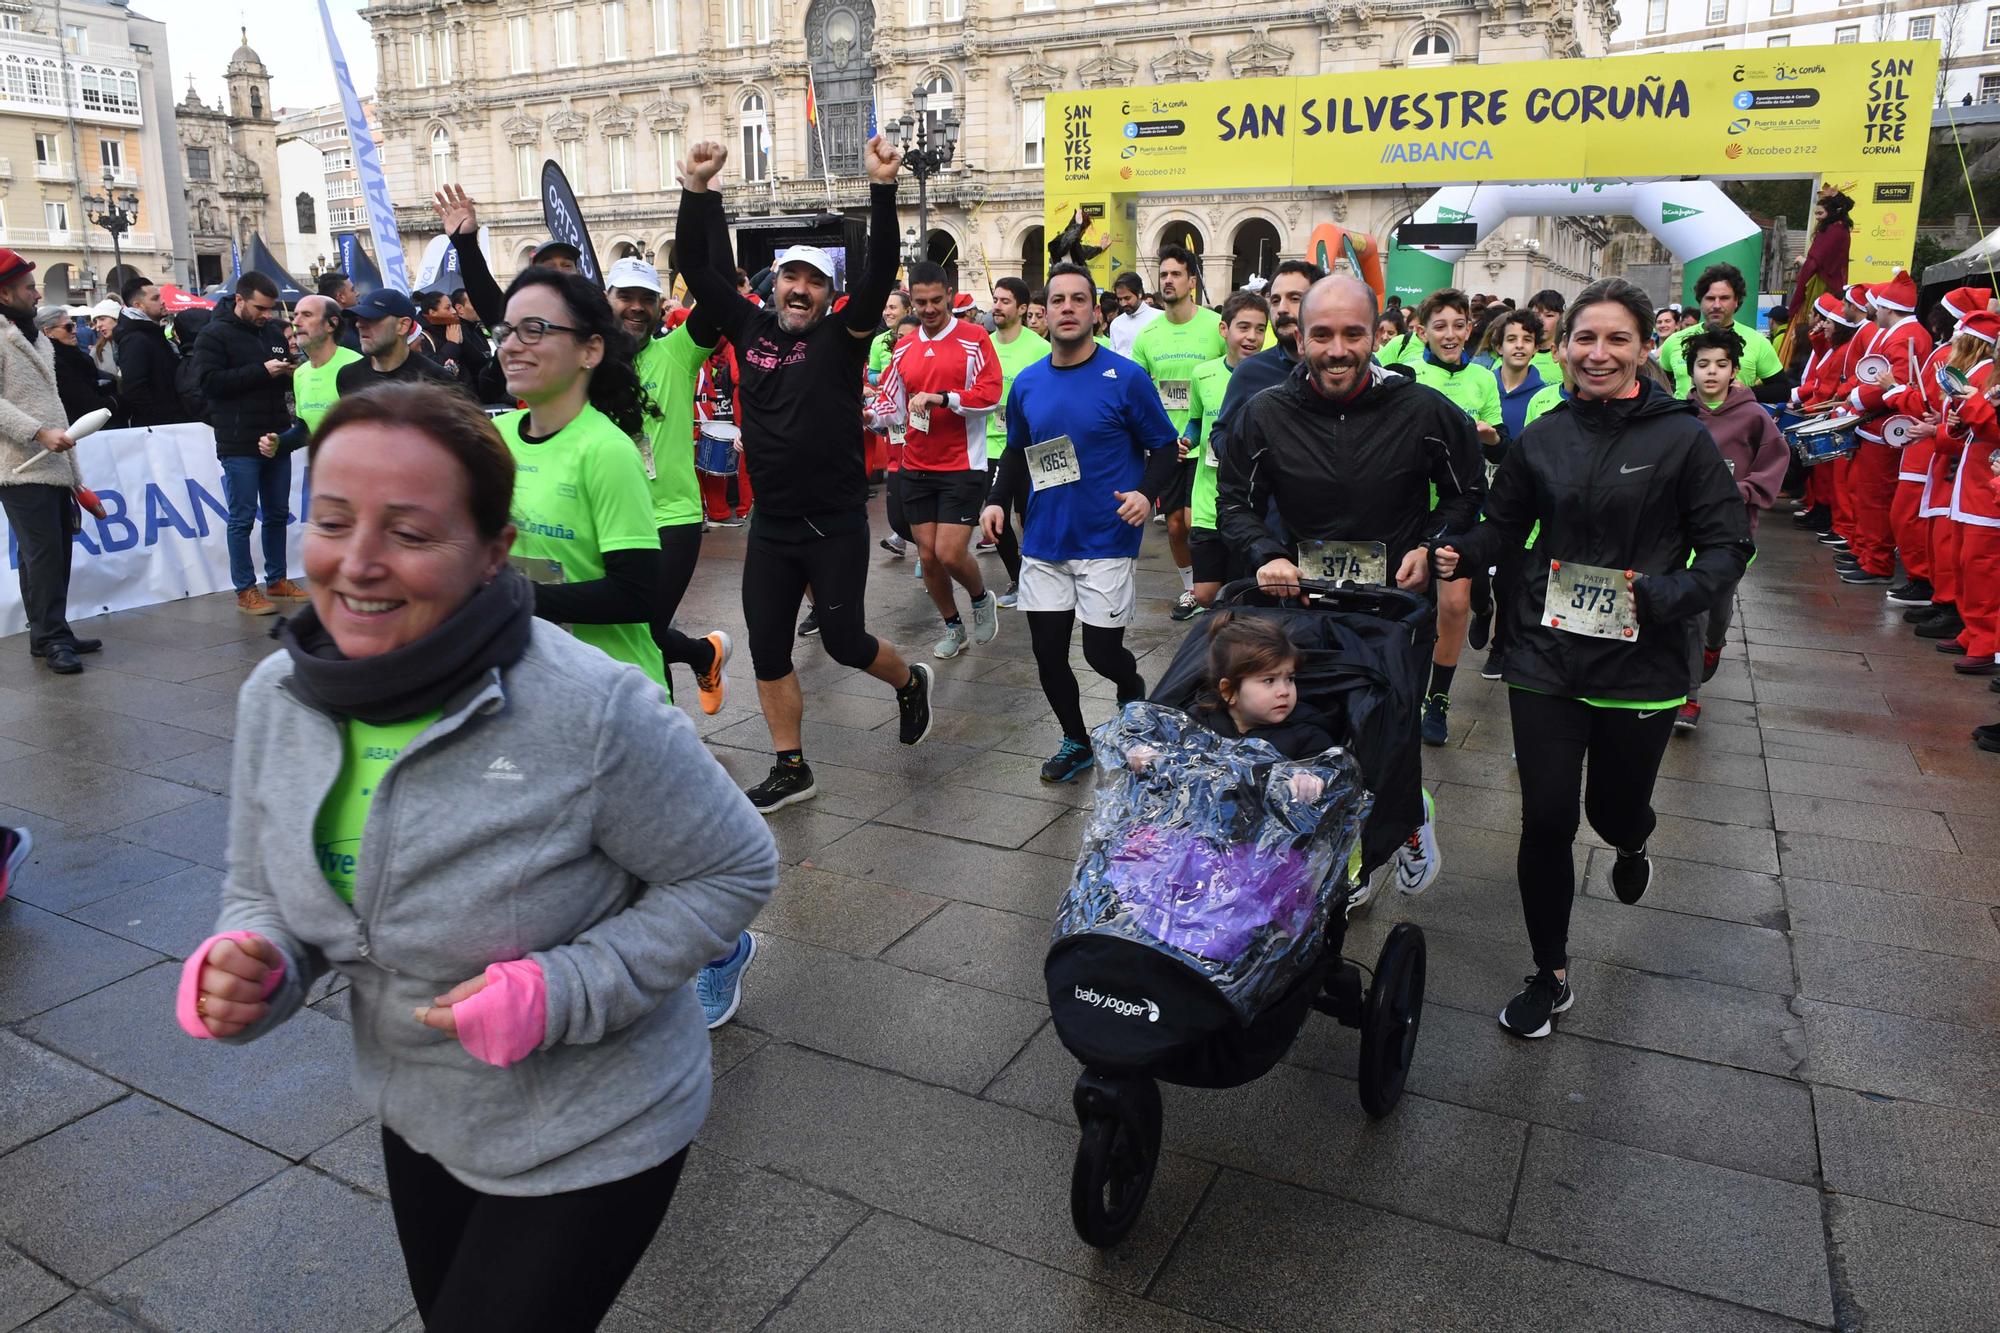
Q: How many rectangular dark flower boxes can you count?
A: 0